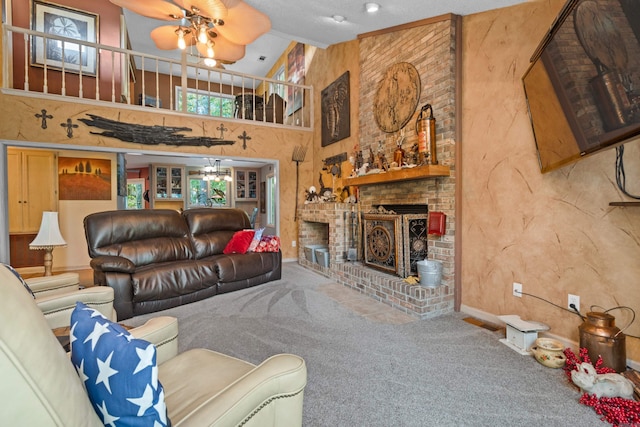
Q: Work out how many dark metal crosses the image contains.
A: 4